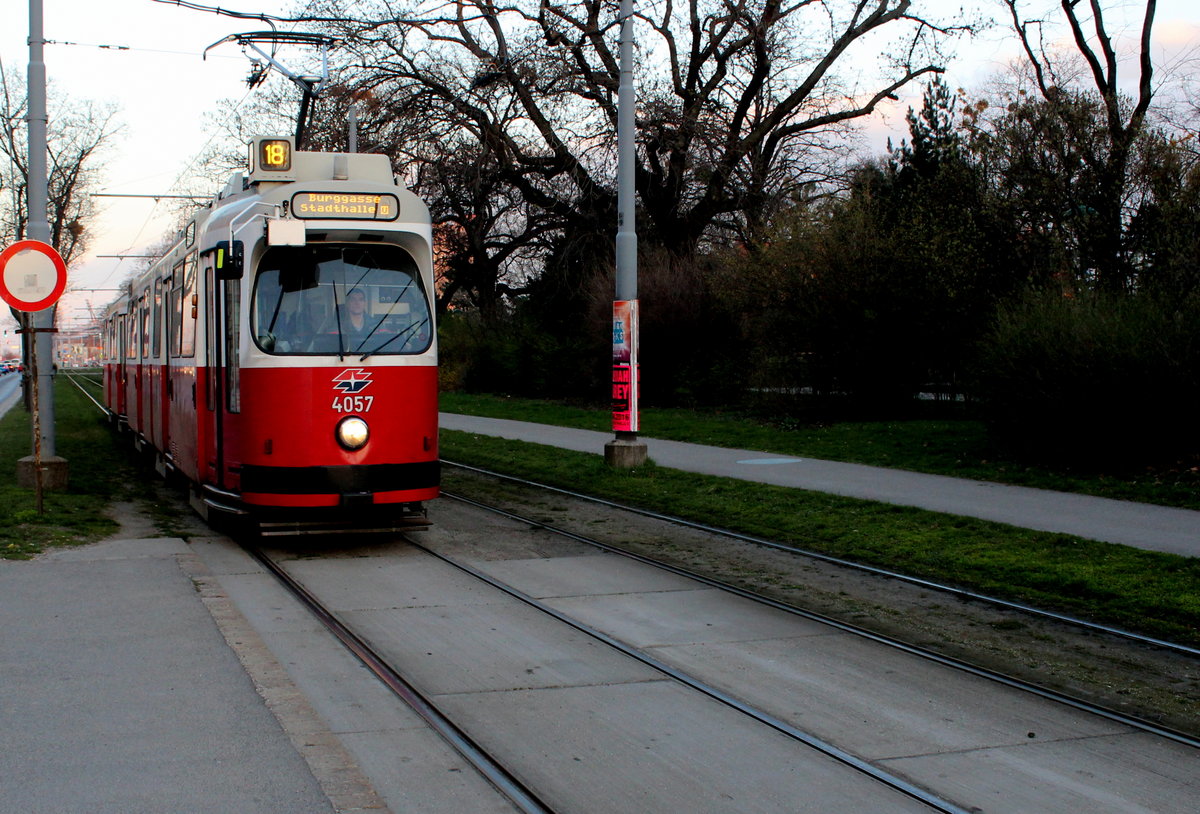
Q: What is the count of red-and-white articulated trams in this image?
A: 1